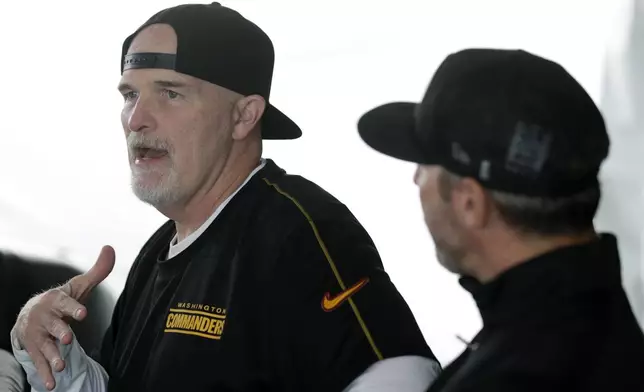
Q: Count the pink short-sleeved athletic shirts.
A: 0